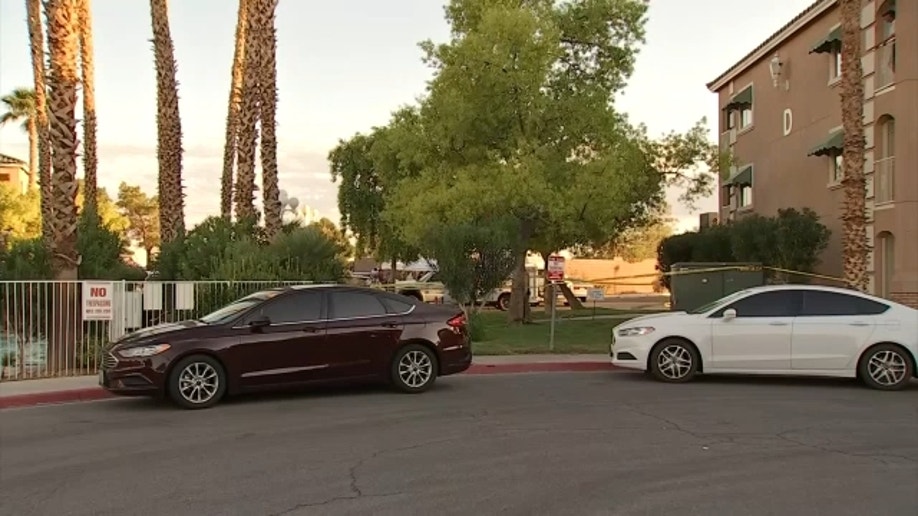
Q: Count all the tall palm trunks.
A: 8